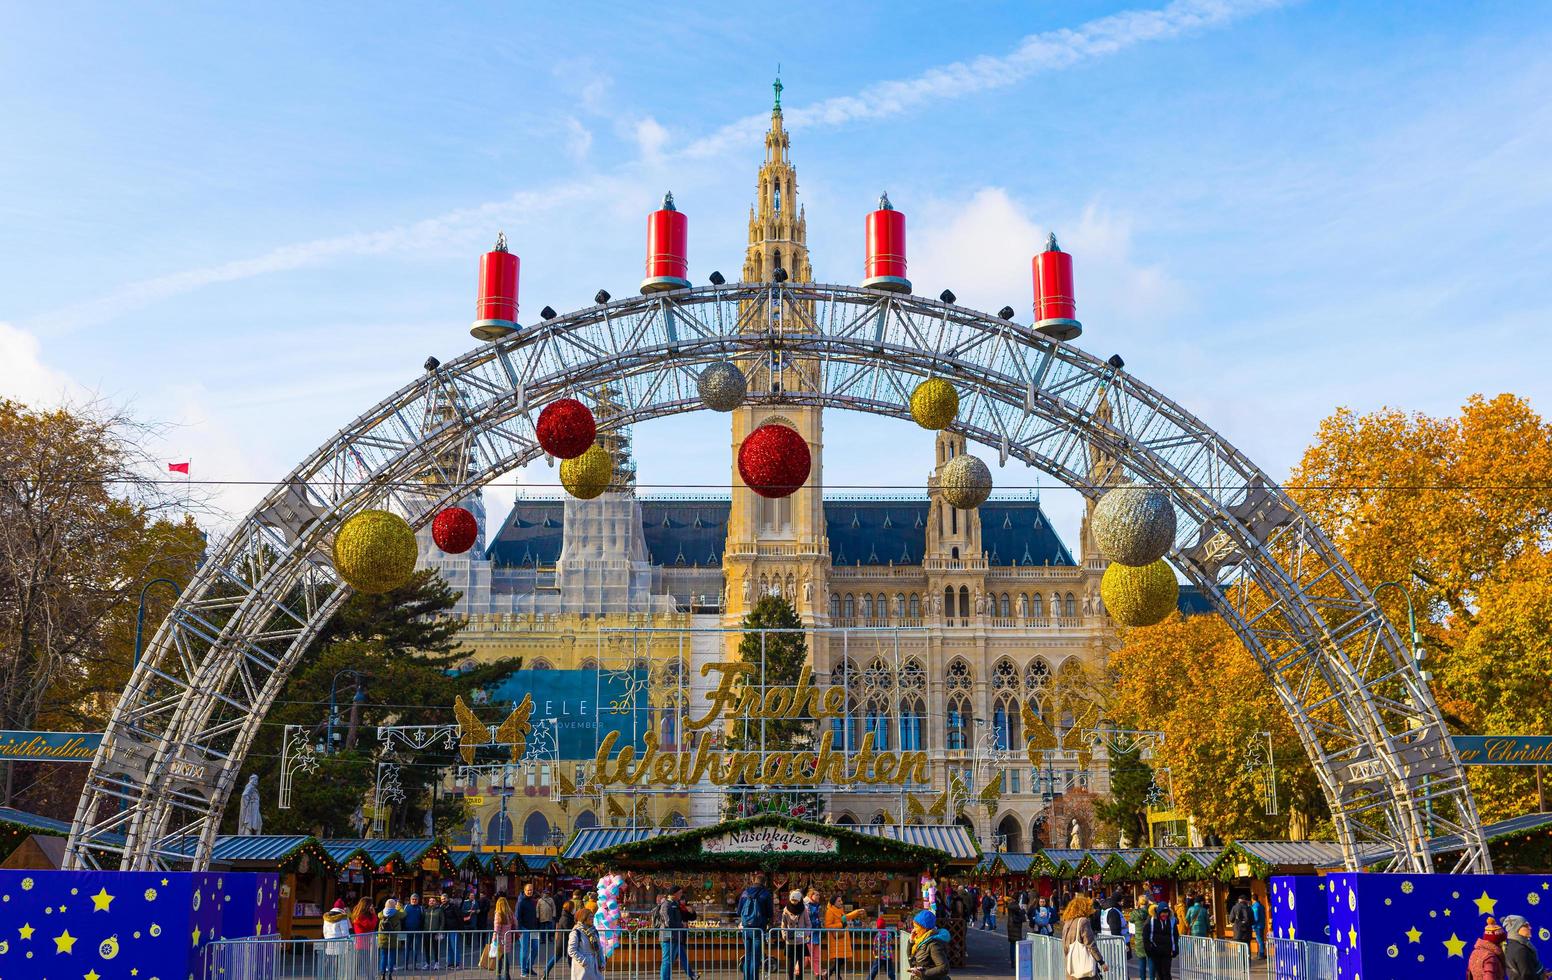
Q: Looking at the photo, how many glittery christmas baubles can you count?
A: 10